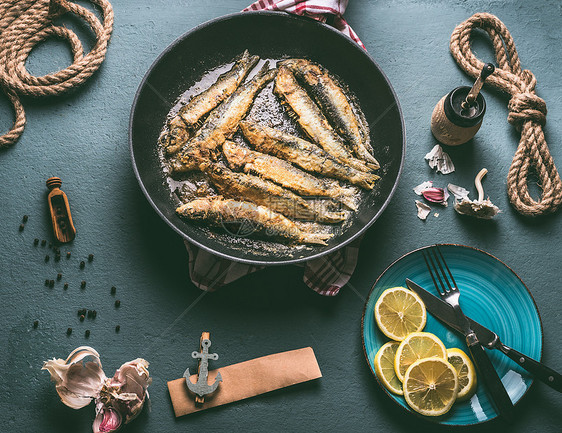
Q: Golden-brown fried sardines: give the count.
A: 8